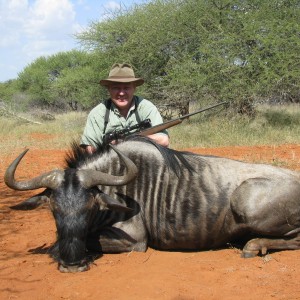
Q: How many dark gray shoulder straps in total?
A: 2